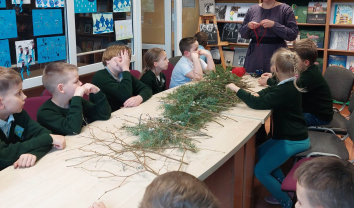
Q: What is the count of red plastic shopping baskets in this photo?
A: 0